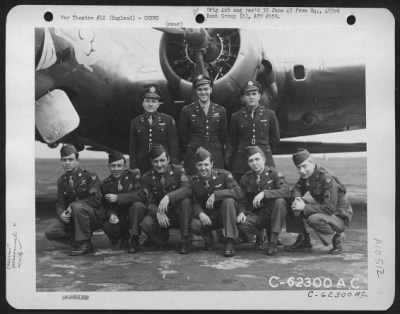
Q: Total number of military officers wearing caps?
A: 9